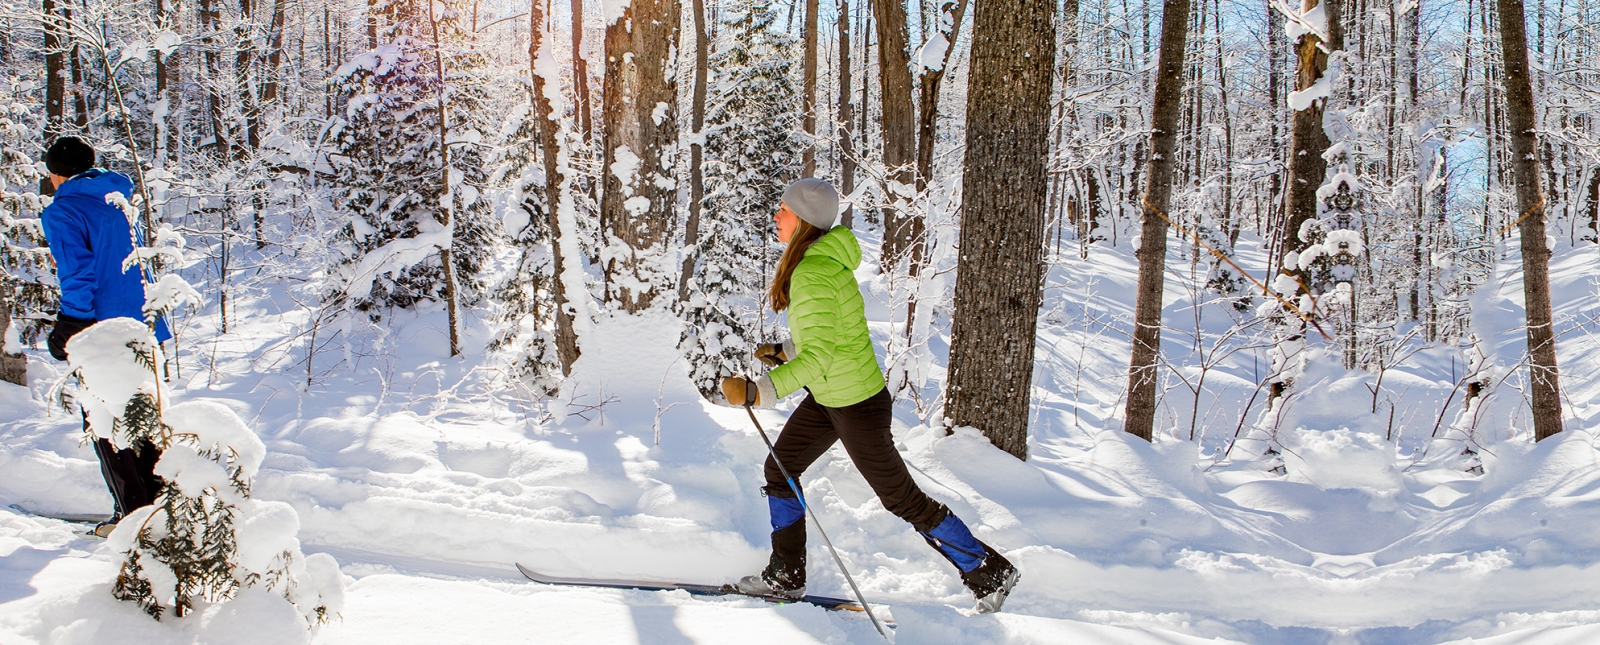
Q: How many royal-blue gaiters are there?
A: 2